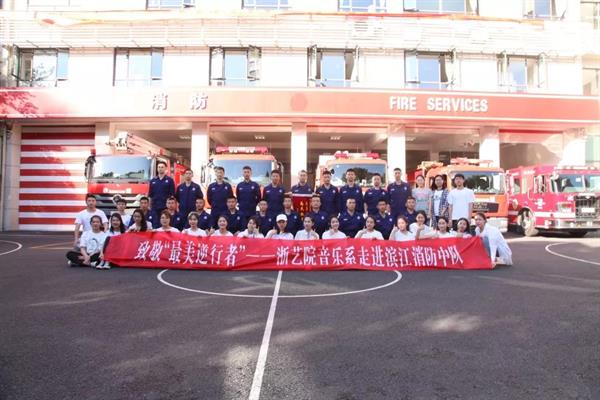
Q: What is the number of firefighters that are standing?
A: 10